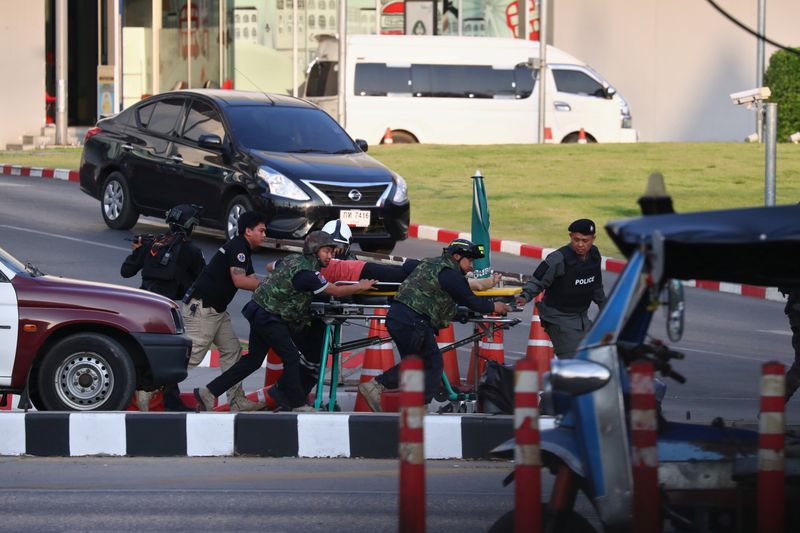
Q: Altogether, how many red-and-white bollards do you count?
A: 4